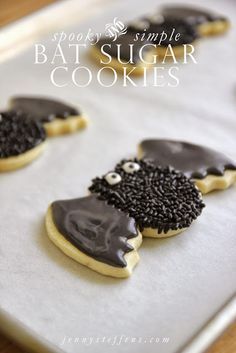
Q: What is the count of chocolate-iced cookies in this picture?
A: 3